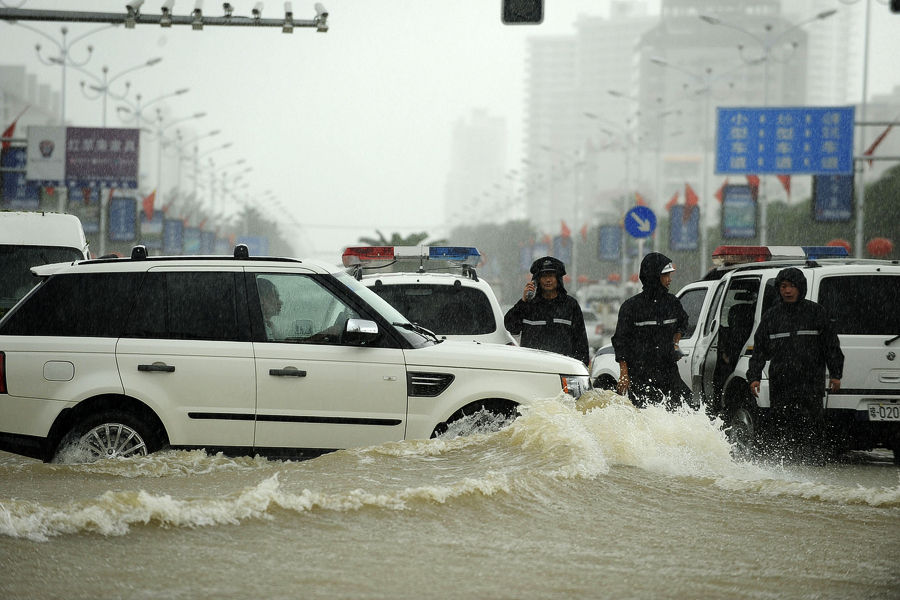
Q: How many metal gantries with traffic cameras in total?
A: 1